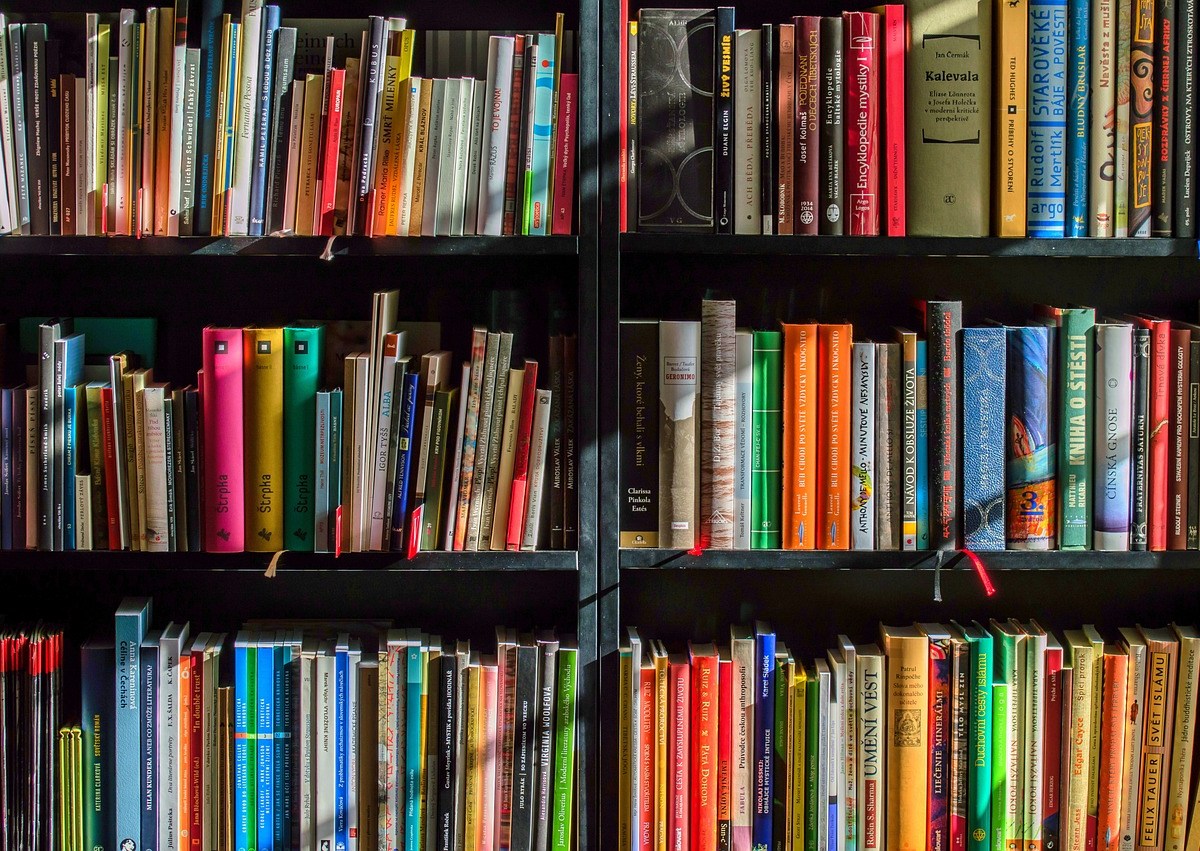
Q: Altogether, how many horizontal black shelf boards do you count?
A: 4